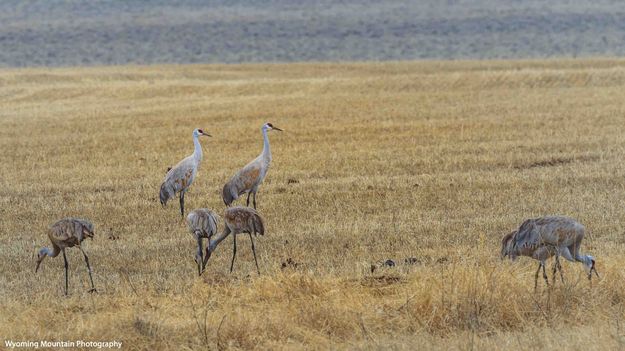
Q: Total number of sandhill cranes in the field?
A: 7